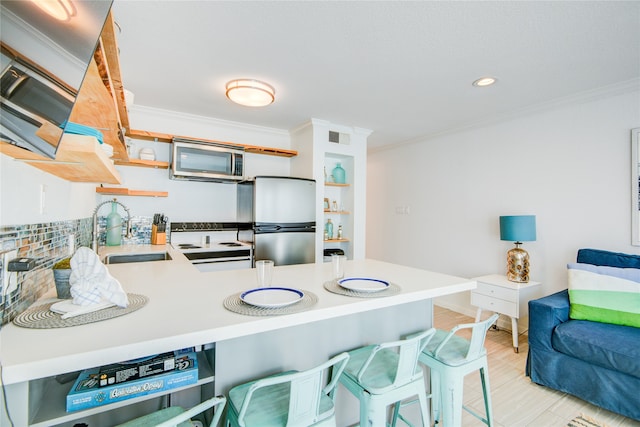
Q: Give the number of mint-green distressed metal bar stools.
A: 4